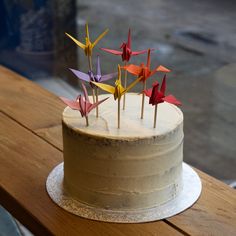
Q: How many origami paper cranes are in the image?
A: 7